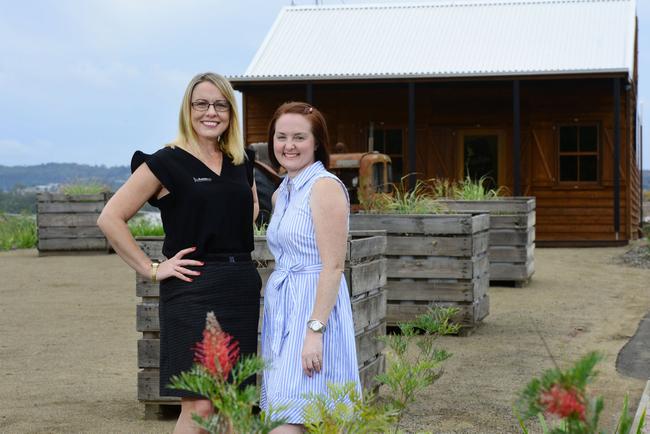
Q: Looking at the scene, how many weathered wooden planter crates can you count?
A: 4